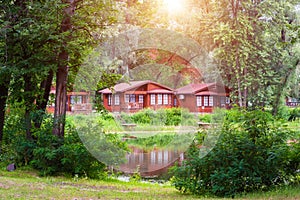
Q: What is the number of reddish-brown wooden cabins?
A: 3